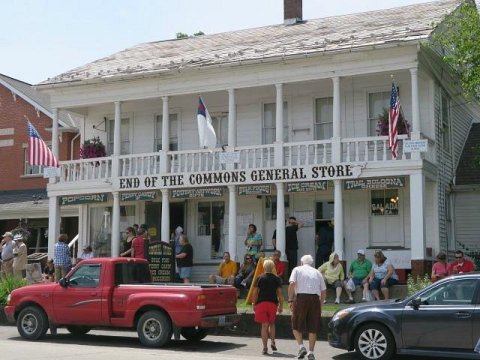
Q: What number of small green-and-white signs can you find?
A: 6